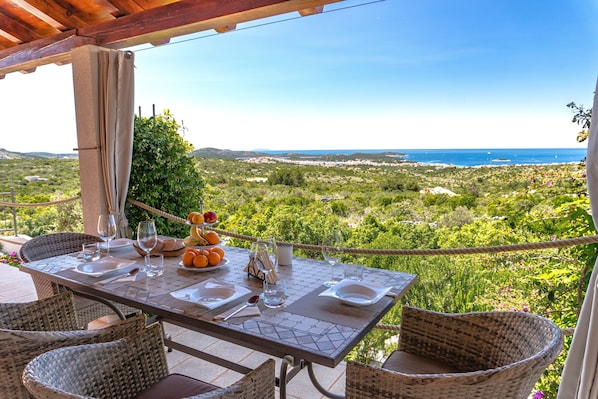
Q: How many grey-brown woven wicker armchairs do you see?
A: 4